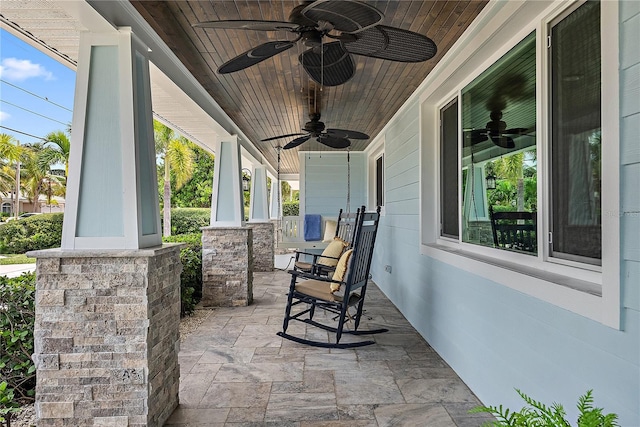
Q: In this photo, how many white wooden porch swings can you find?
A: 1